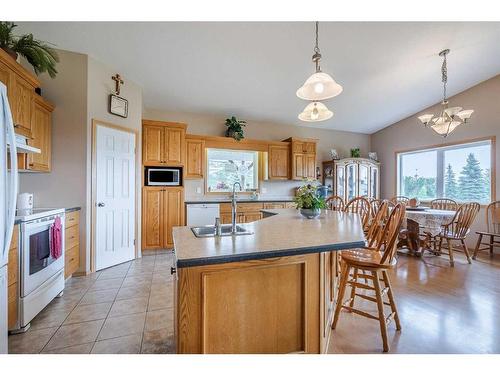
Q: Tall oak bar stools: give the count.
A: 4